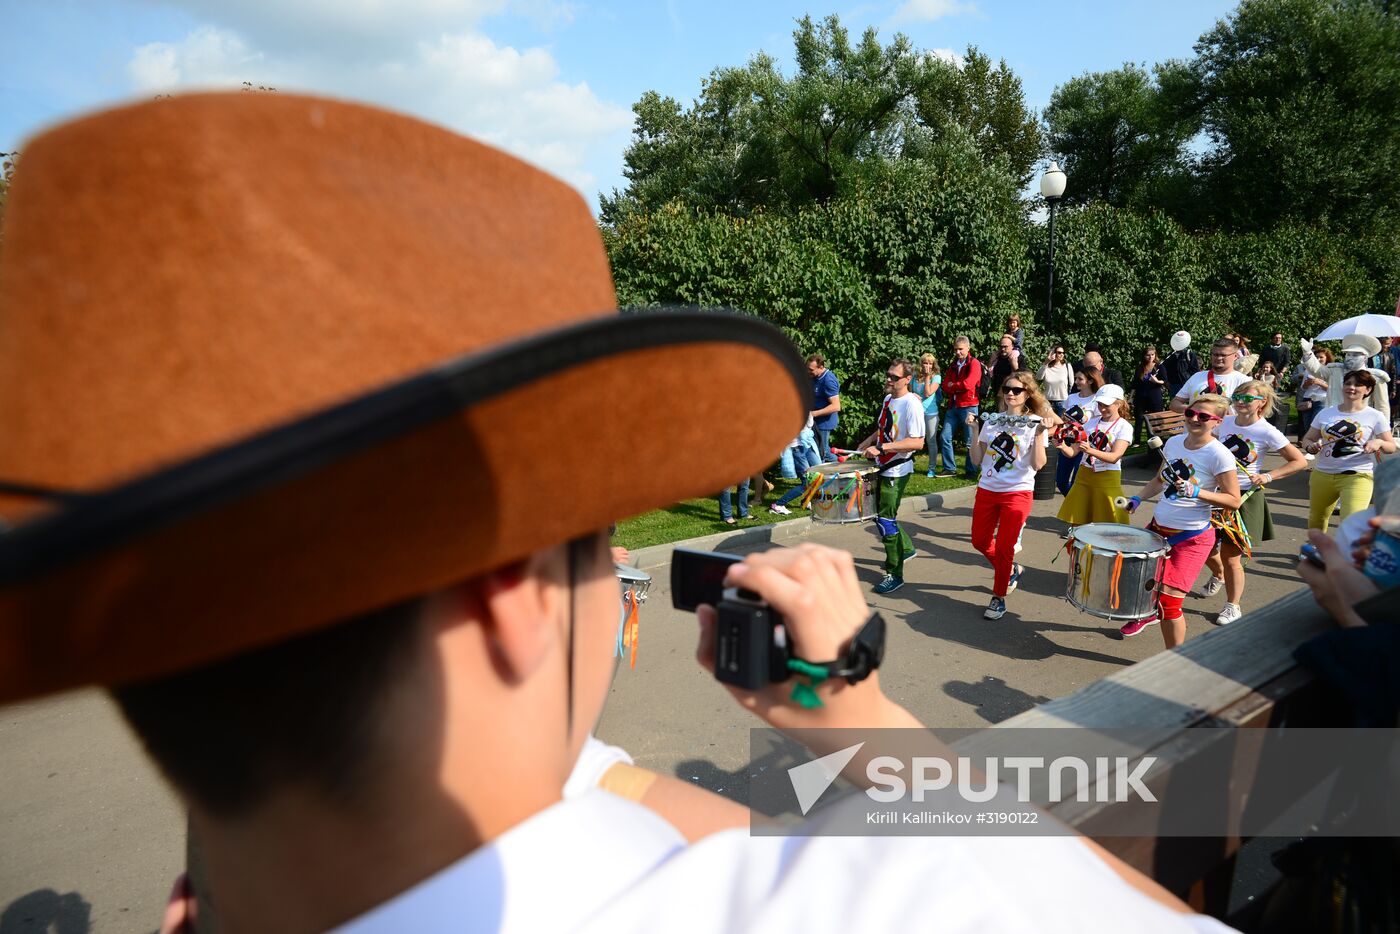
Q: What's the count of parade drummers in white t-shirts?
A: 8